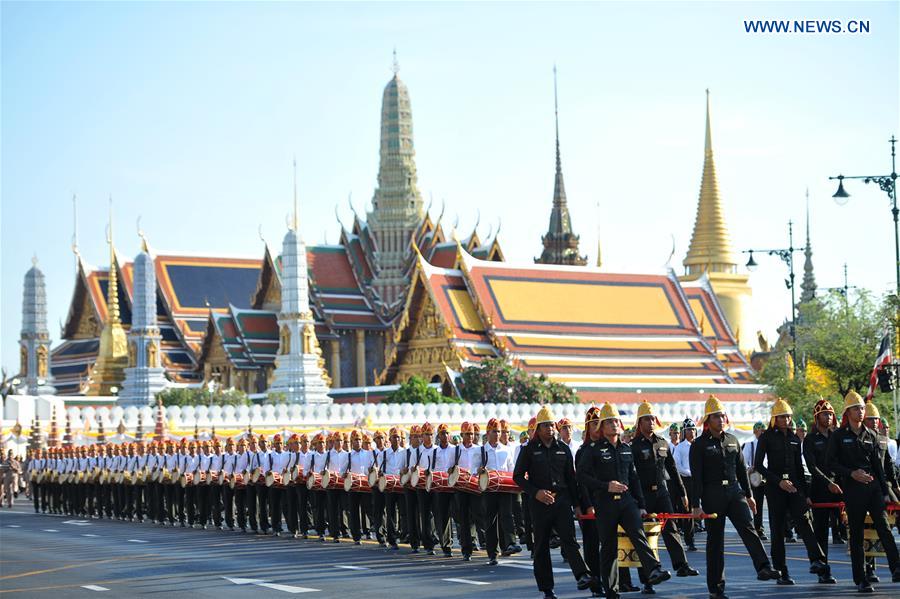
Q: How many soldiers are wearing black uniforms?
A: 9